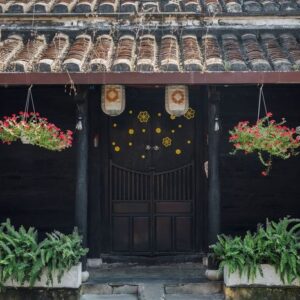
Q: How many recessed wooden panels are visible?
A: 6